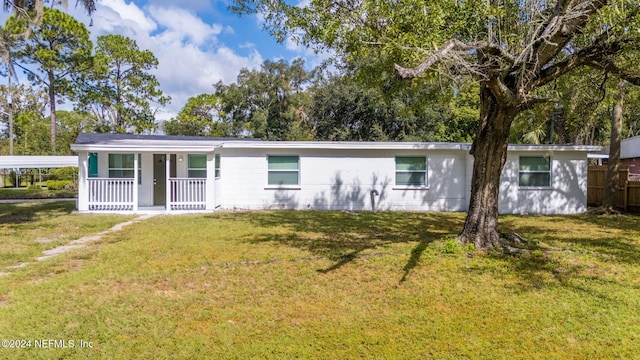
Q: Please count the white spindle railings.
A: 2